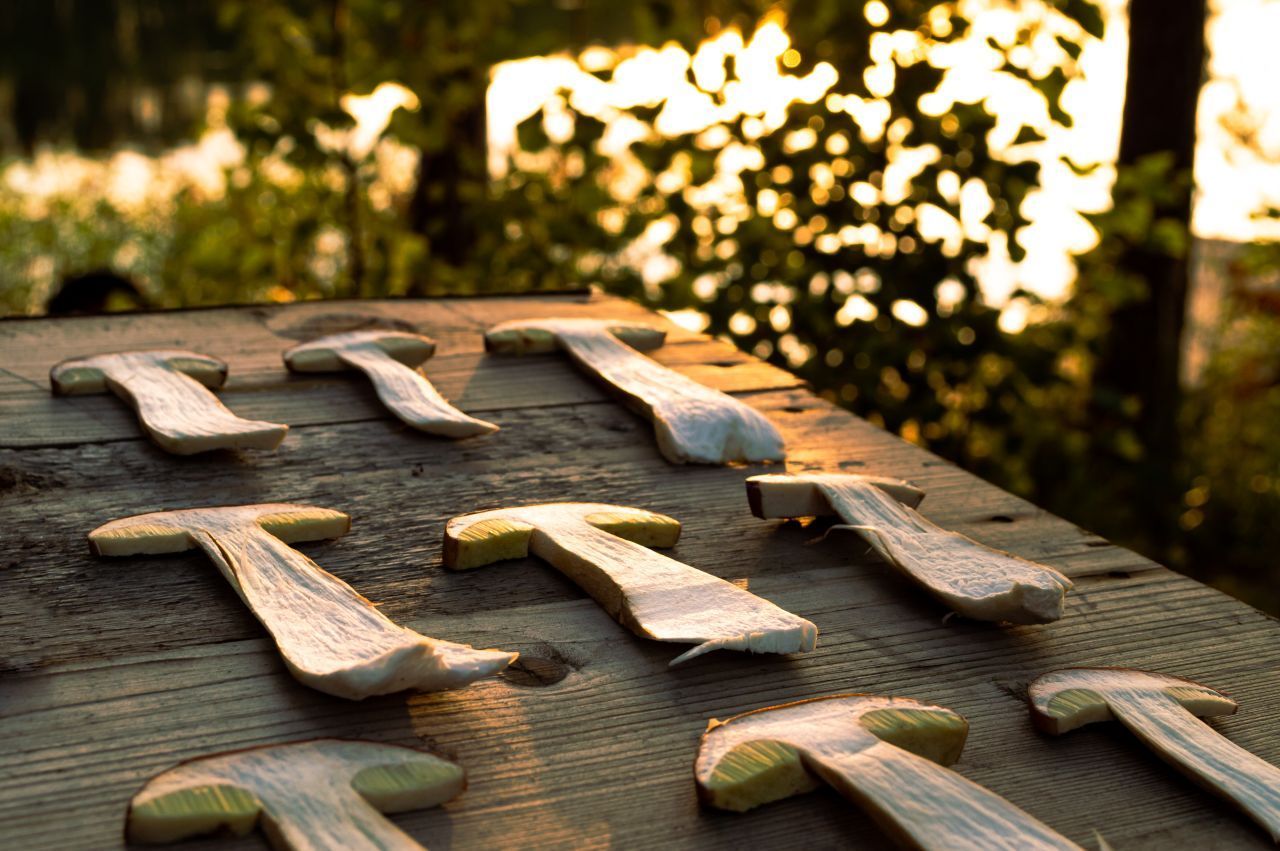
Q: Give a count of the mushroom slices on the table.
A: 9